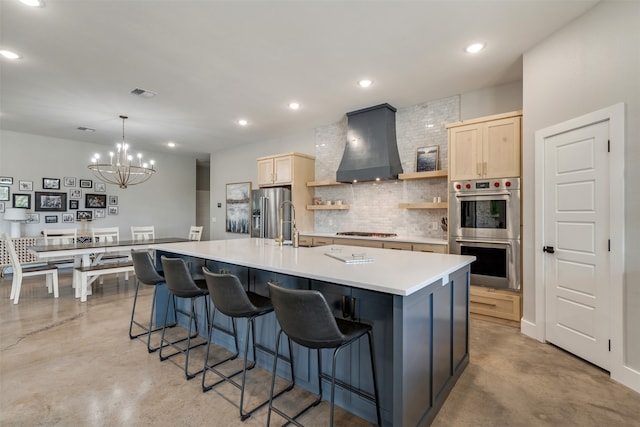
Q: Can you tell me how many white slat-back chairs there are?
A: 5